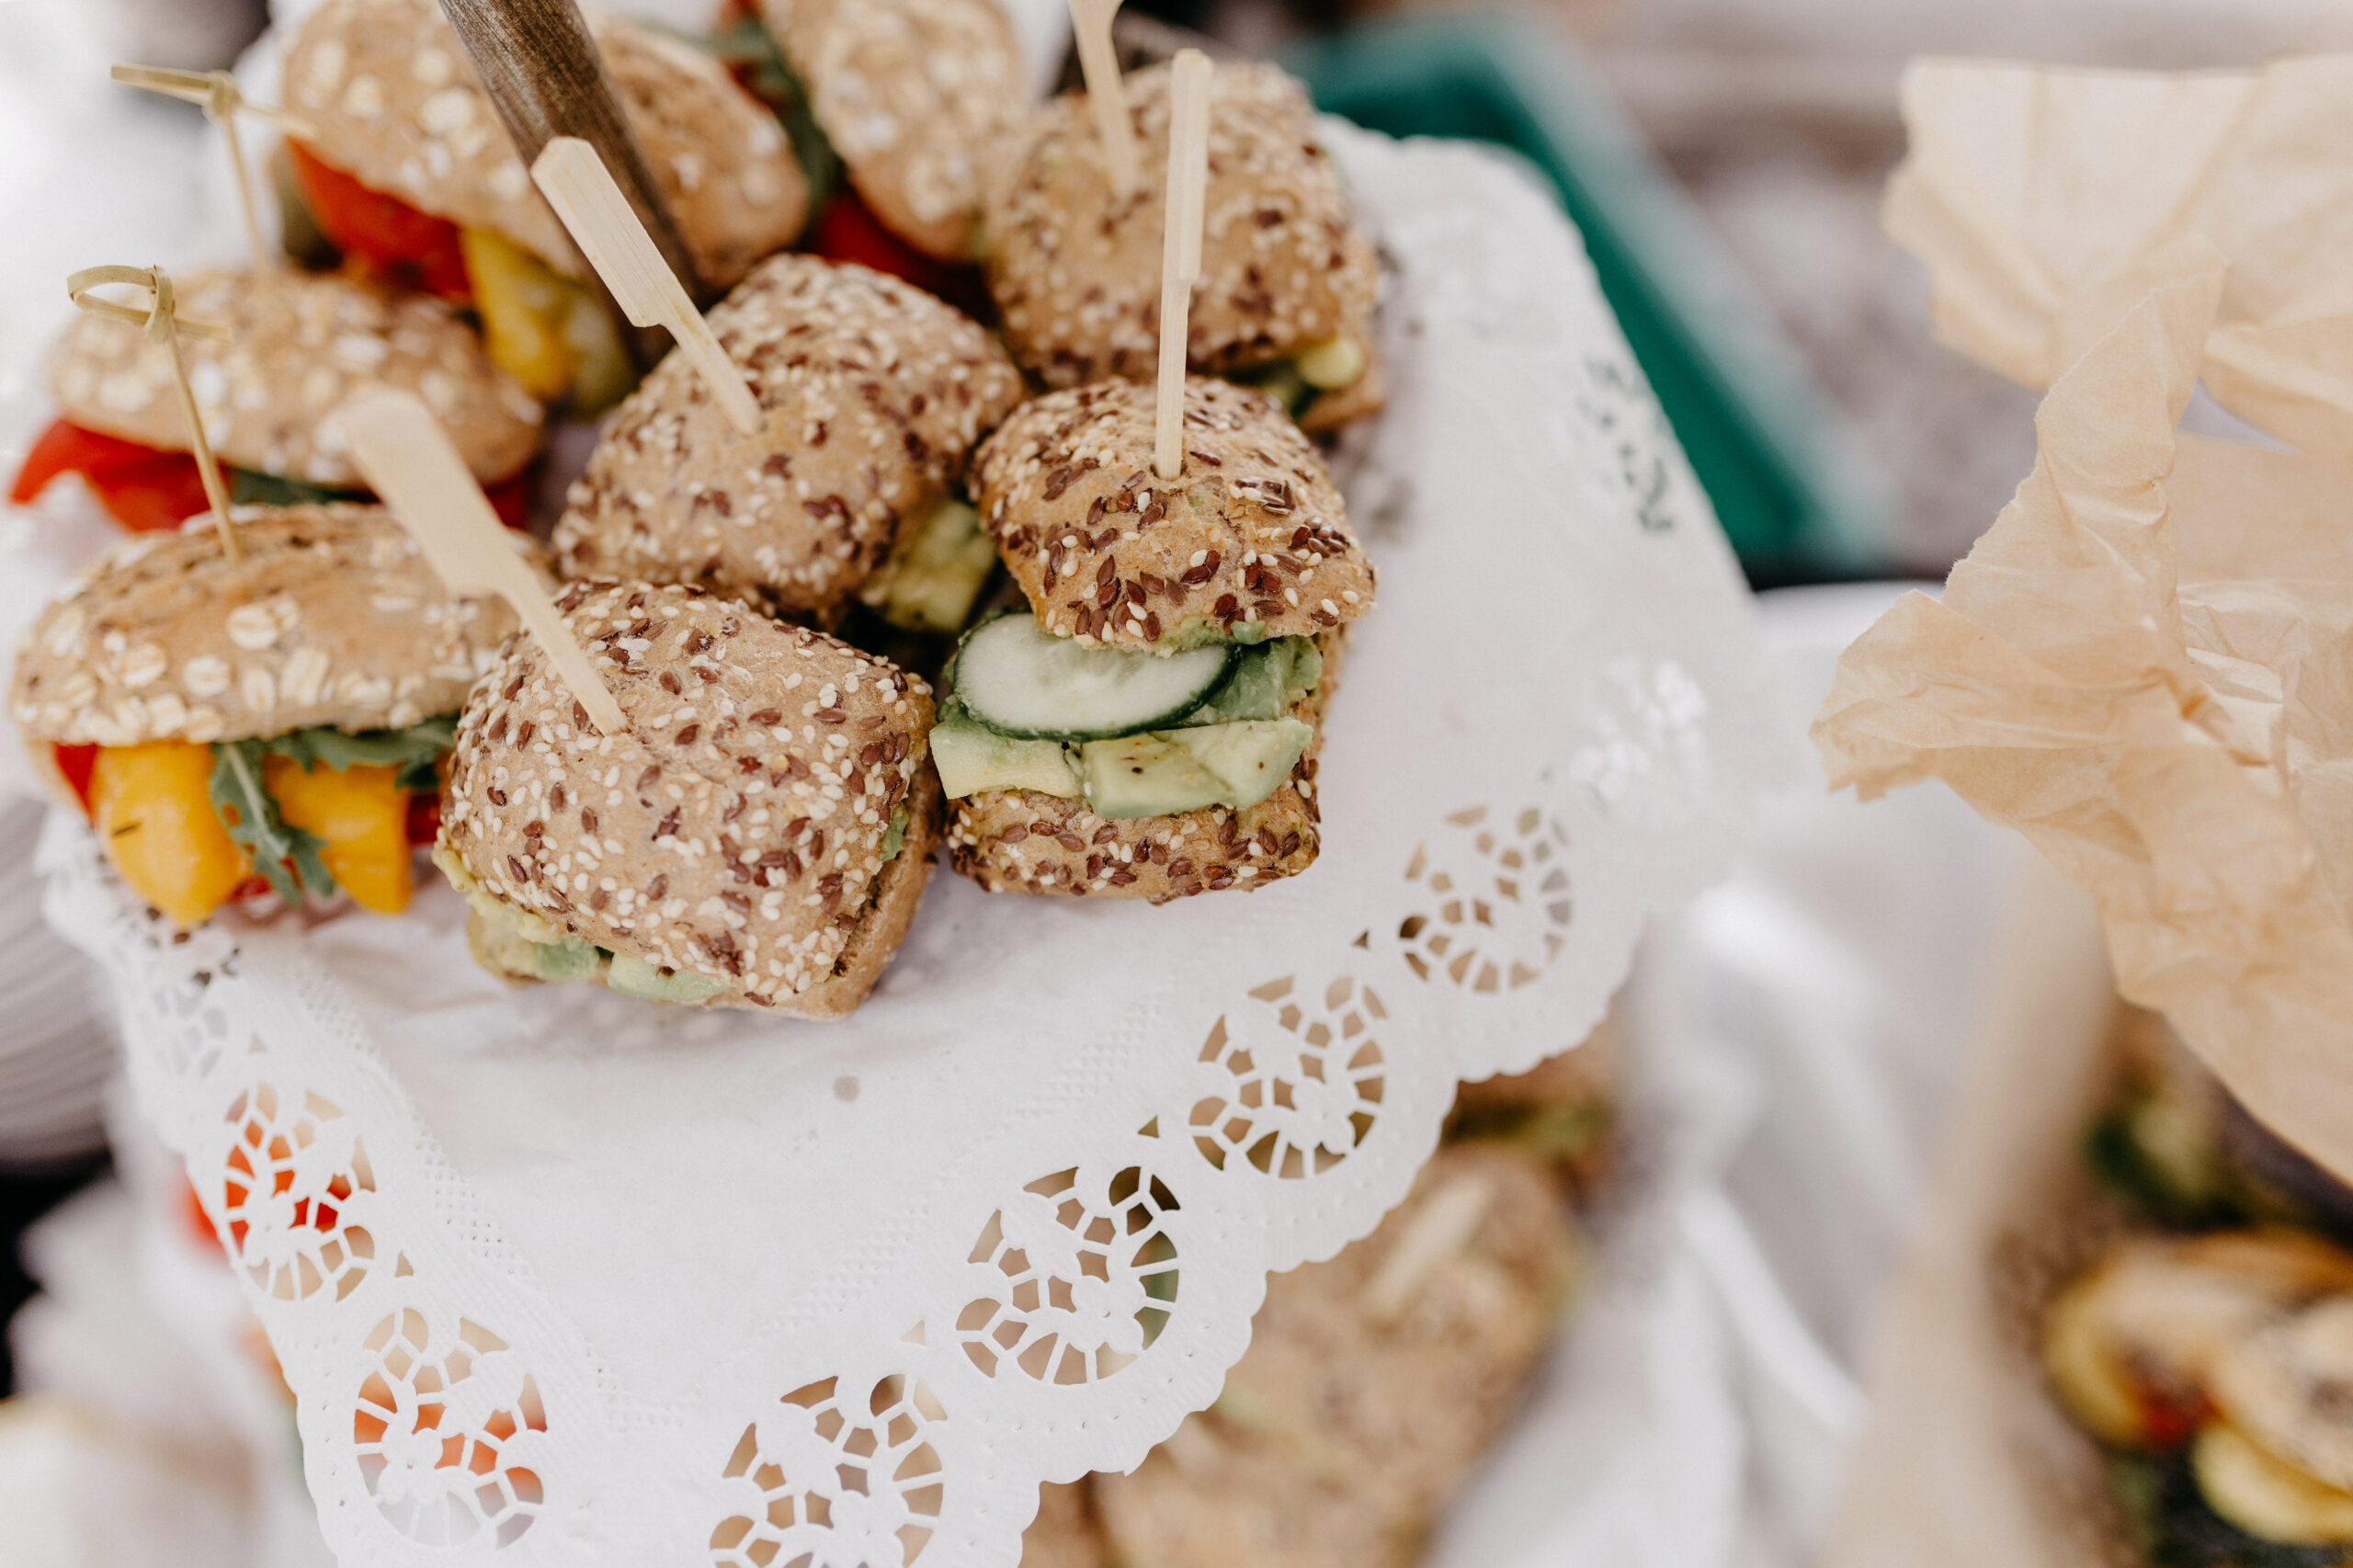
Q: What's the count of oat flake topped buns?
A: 4